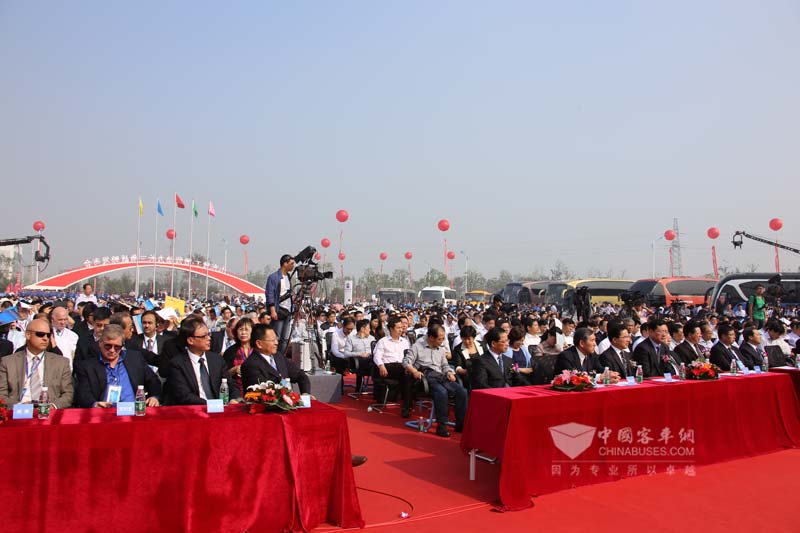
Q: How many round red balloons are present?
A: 14